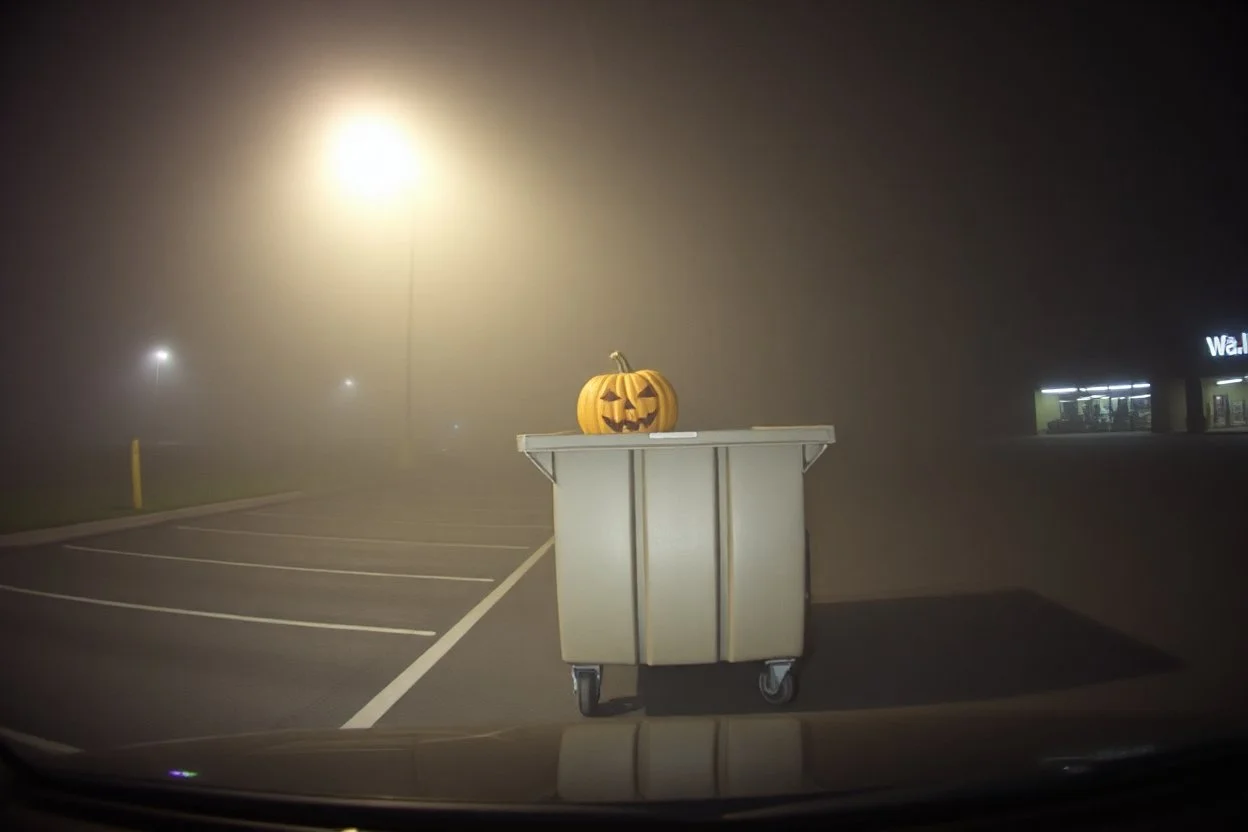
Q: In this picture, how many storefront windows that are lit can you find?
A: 2